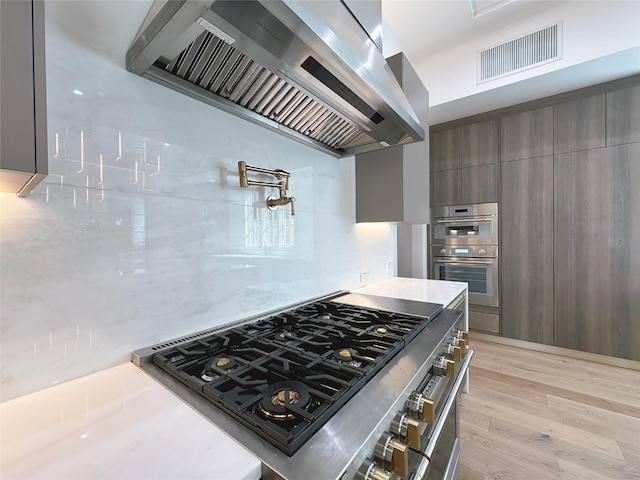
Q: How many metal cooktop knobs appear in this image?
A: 8